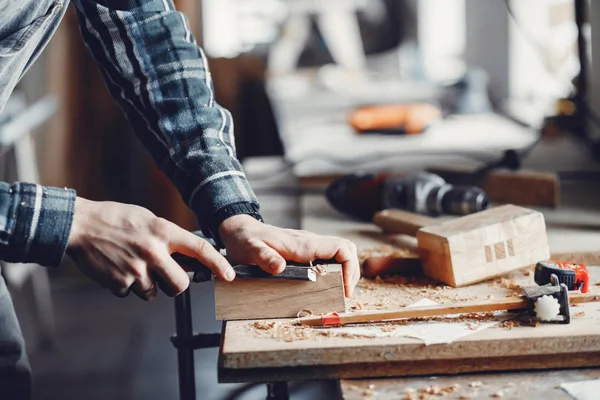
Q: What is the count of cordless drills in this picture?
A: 1